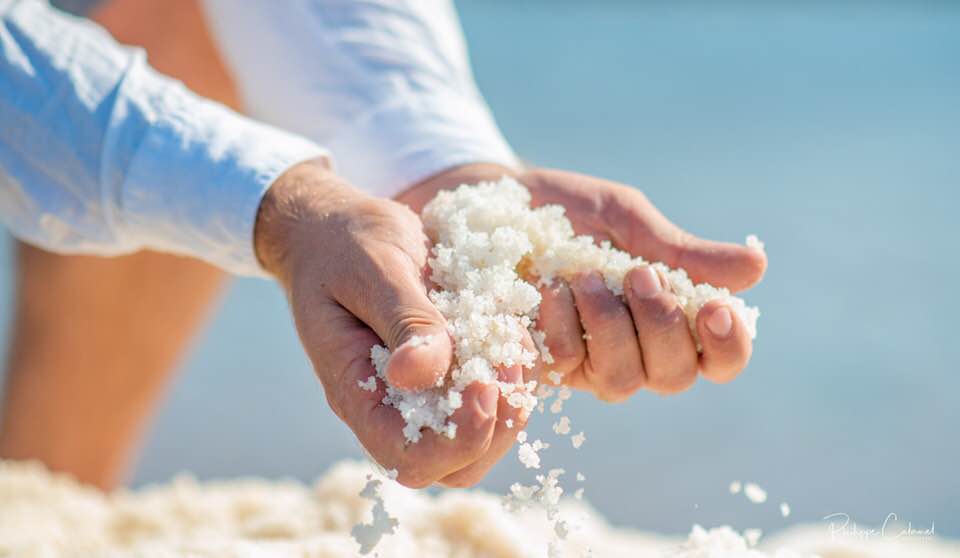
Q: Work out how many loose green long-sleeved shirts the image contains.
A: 0